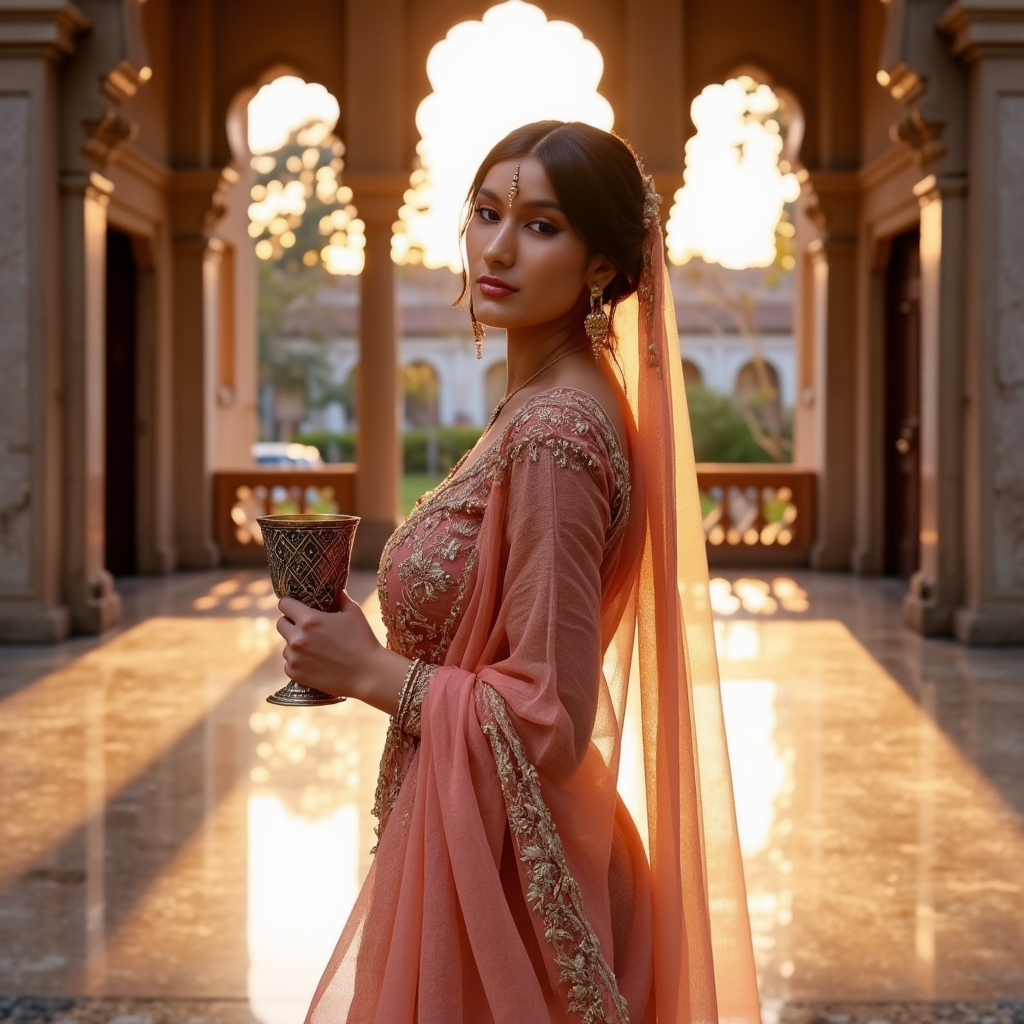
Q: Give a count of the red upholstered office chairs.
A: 0